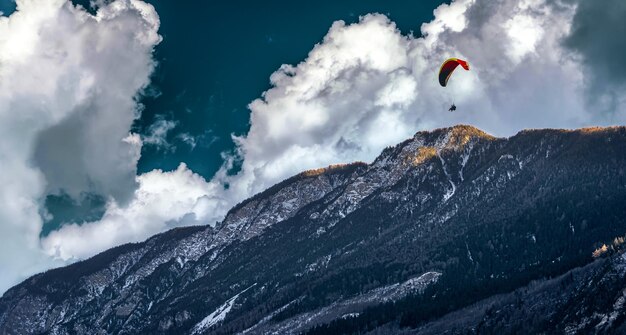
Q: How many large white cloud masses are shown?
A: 2